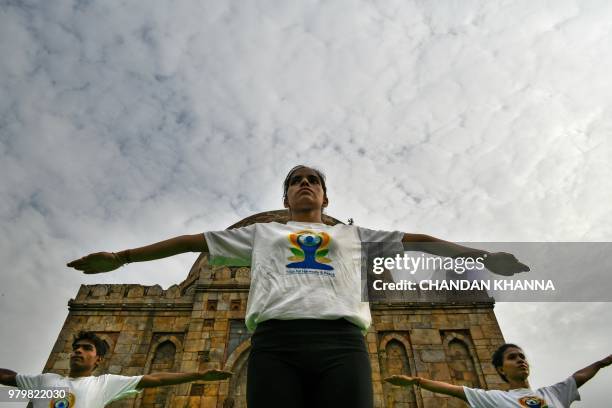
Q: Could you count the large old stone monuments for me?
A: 1